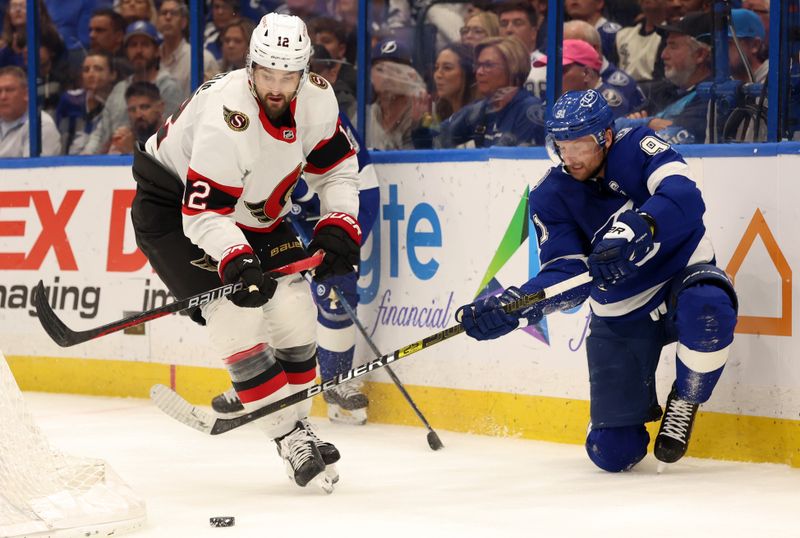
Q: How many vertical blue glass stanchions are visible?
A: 5